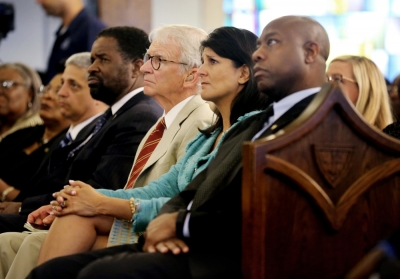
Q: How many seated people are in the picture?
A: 8